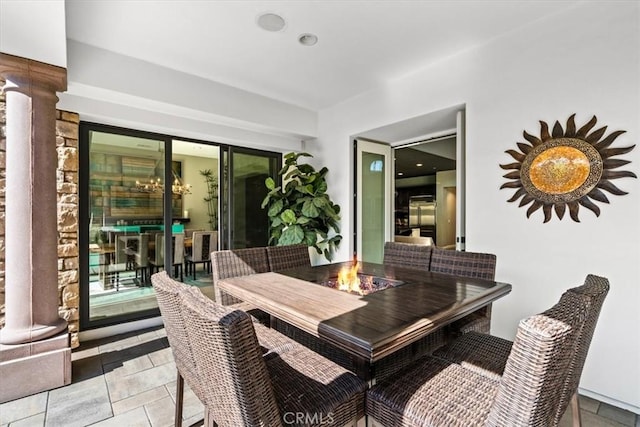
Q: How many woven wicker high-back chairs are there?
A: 8